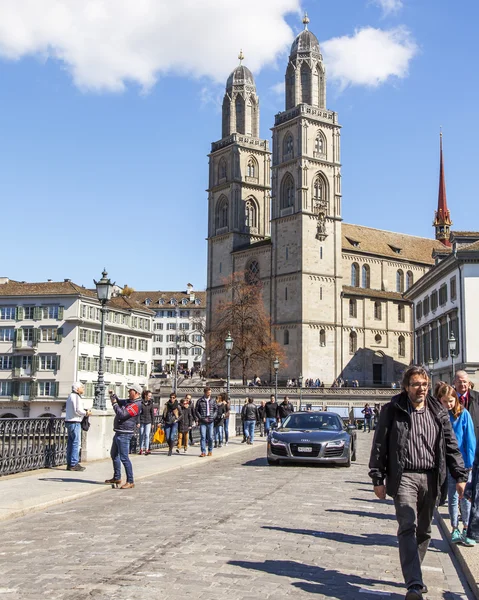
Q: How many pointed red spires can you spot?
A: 1